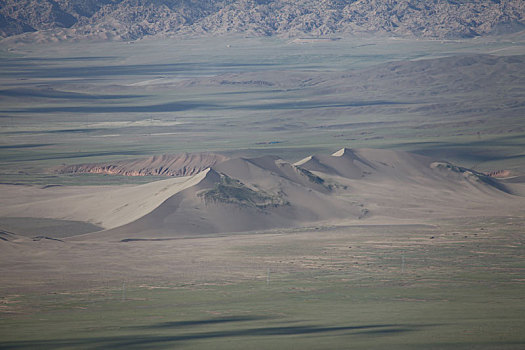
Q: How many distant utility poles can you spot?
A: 3